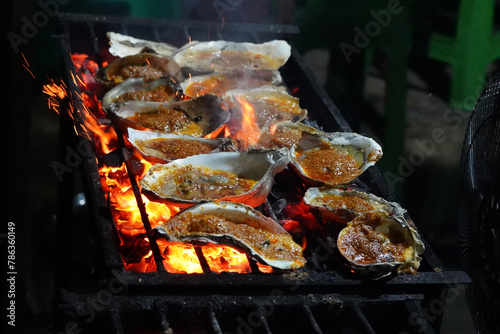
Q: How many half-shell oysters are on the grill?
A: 14